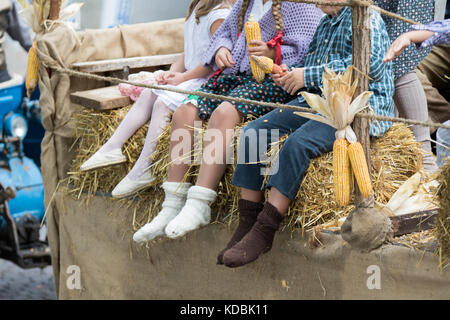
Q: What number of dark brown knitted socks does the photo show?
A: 2